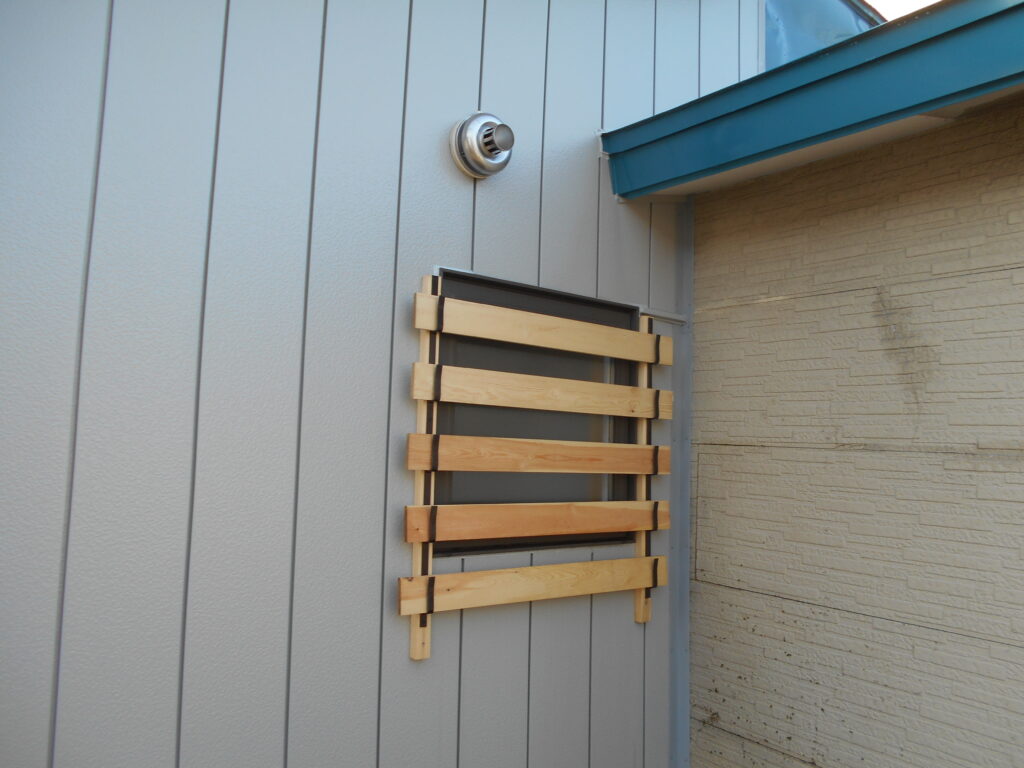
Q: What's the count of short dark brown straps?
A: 10